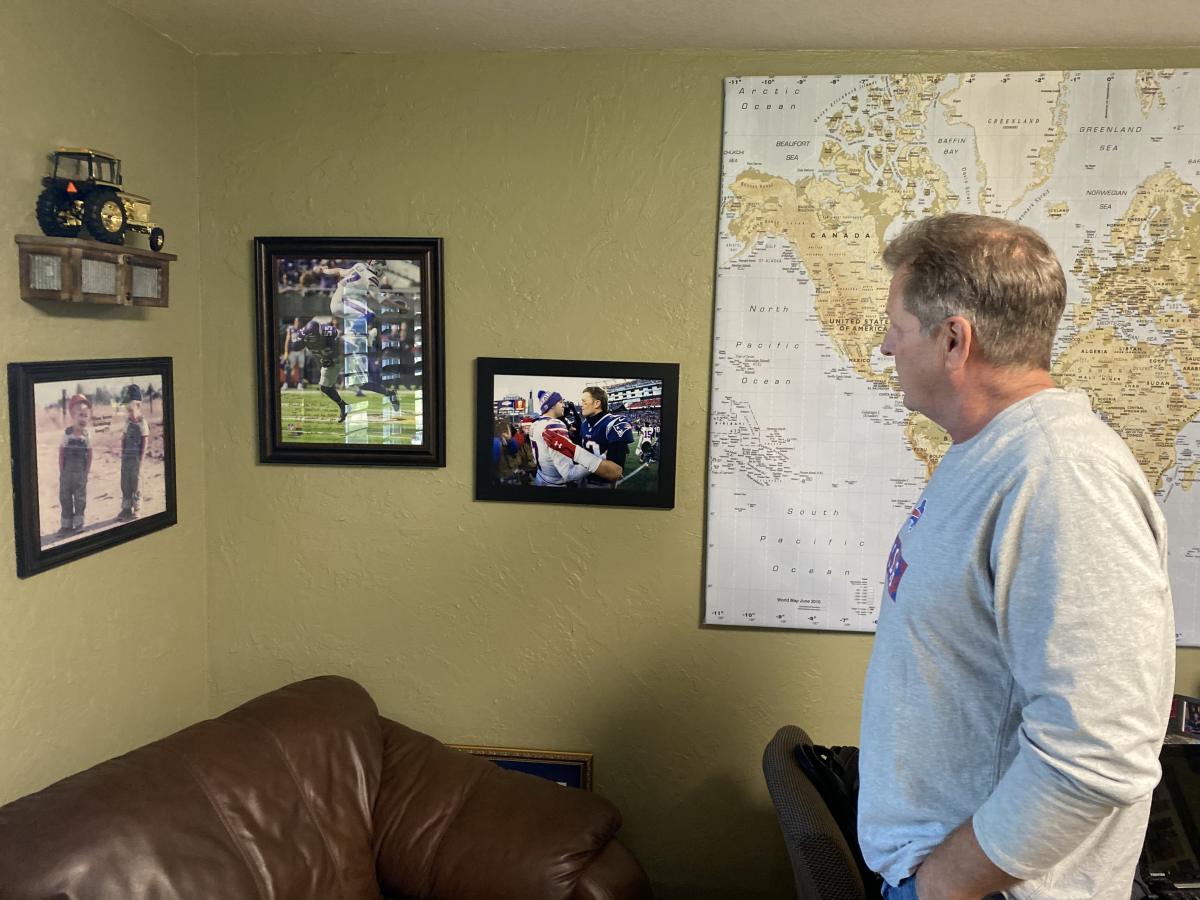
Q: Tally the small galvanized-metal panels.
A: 3